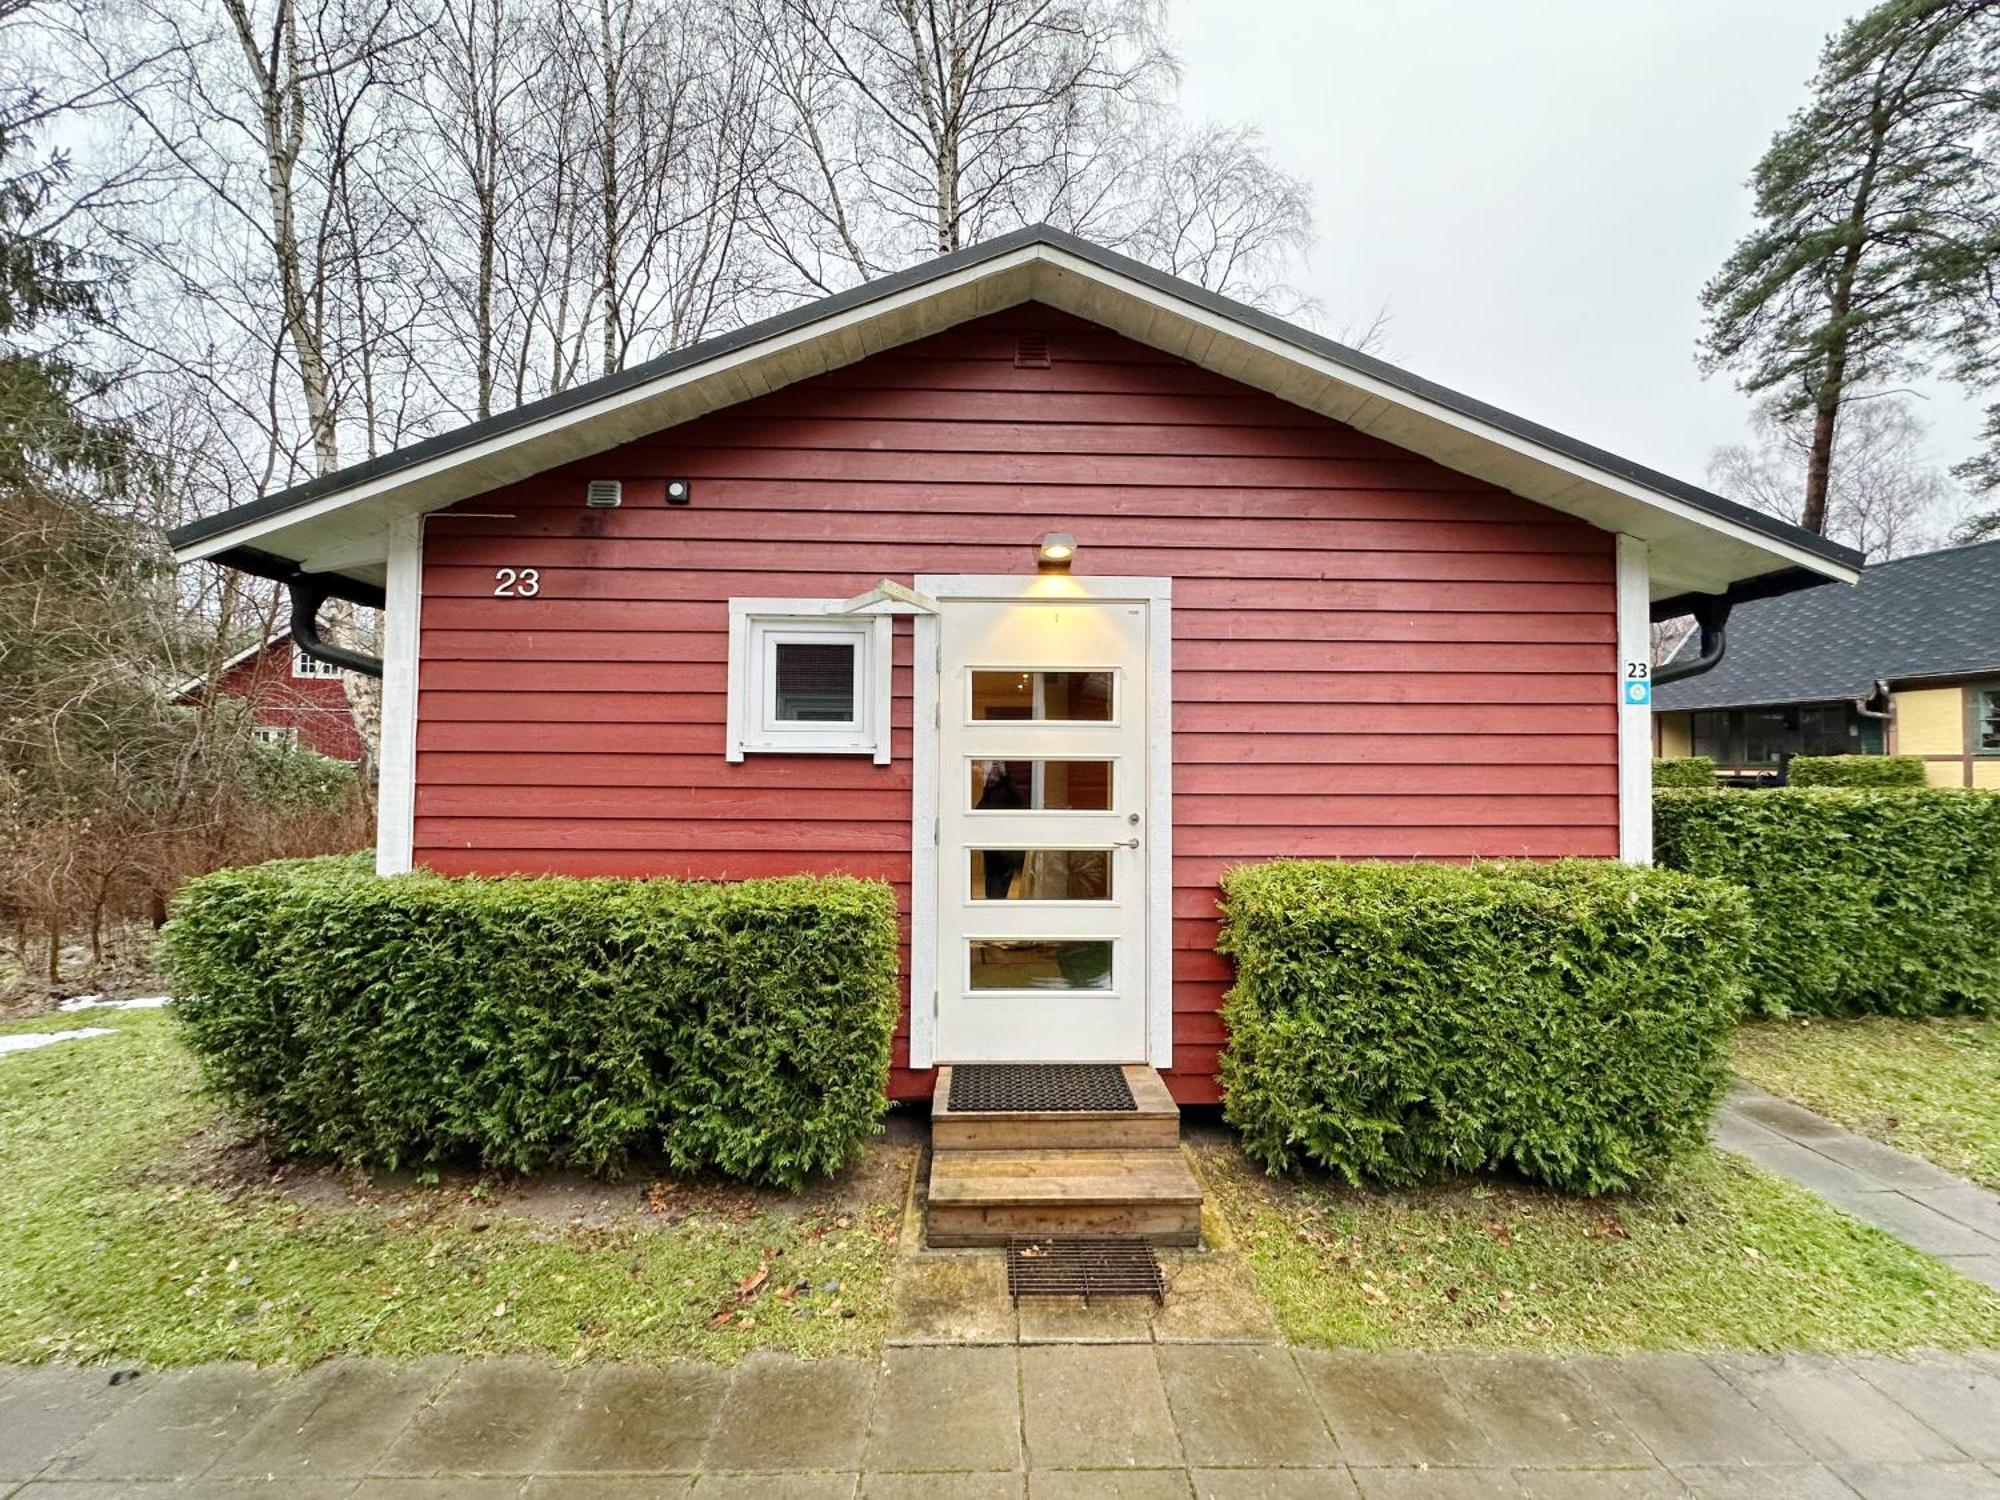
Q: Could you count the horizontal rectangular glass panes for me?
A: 4